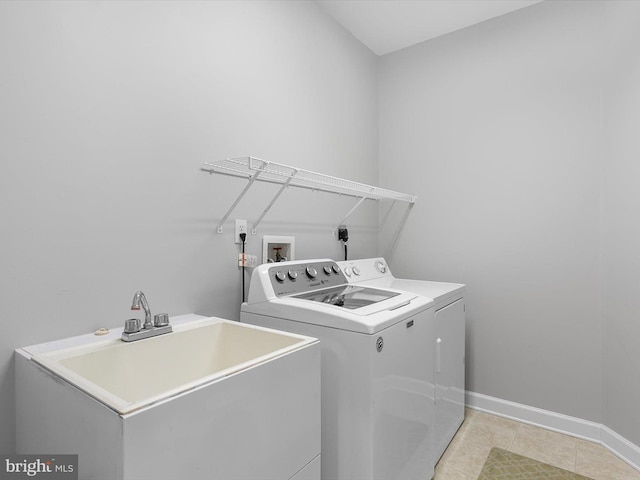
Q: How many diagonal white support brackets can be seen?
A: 3